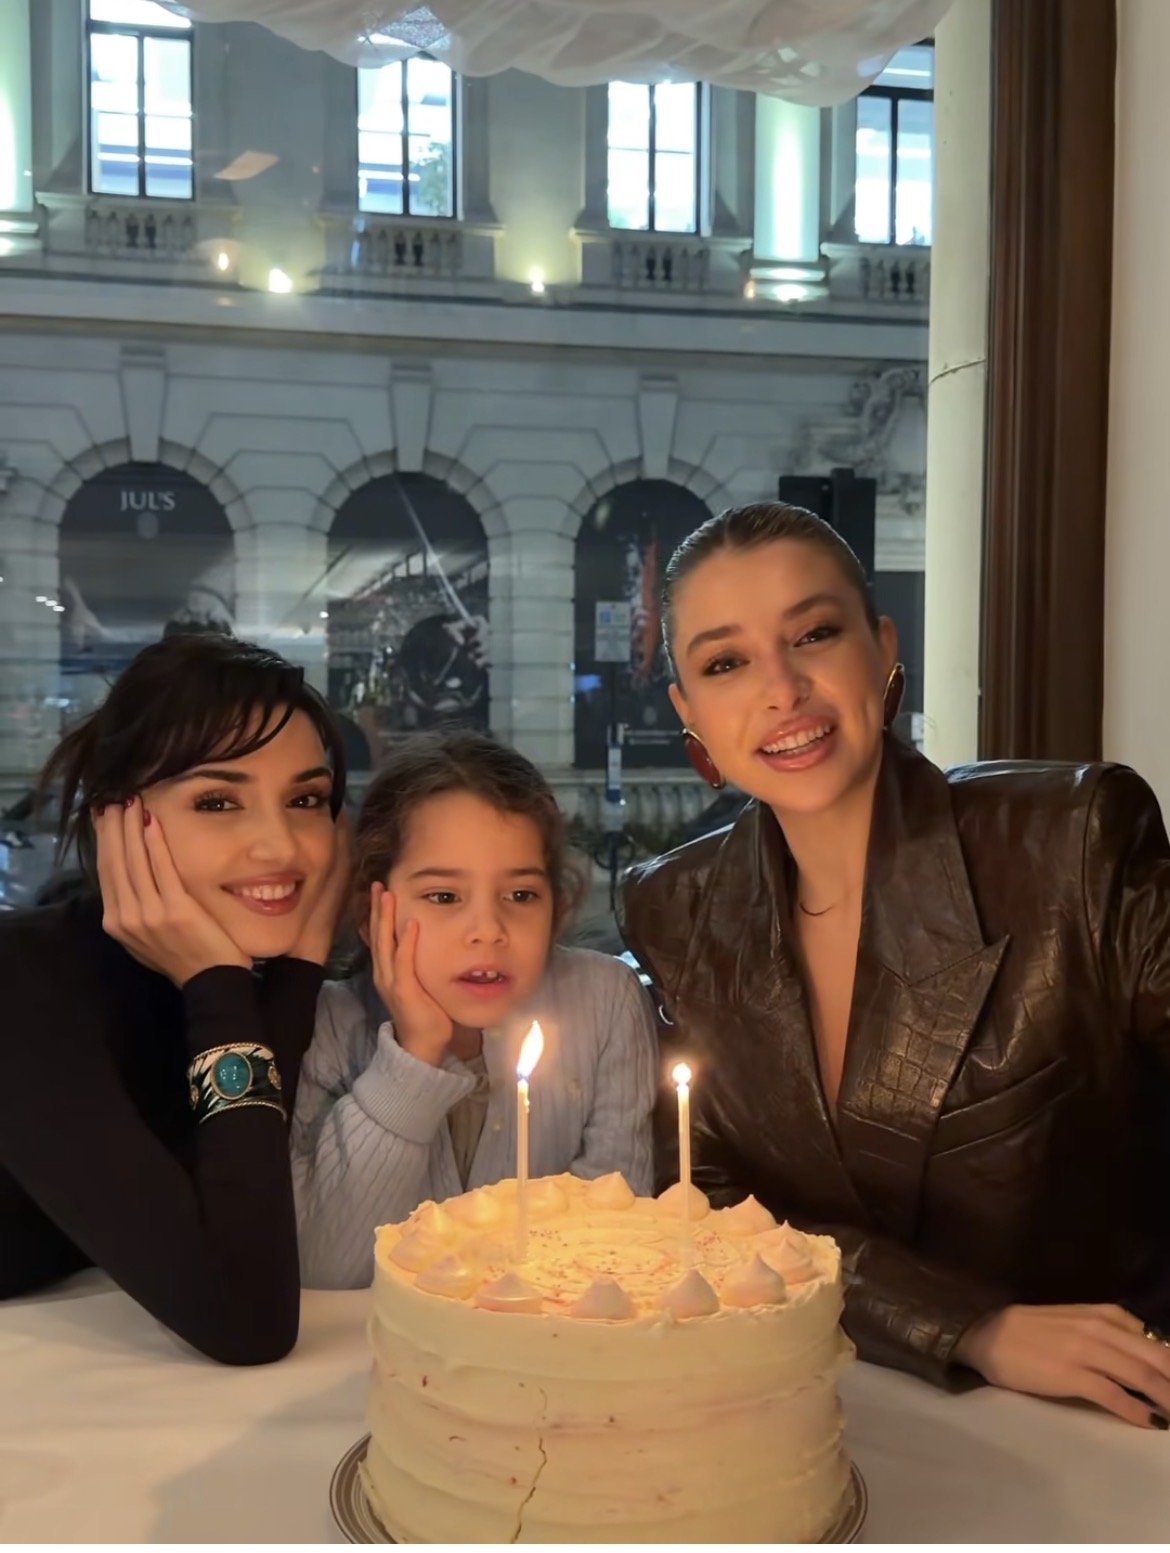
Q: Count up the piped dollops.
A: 14